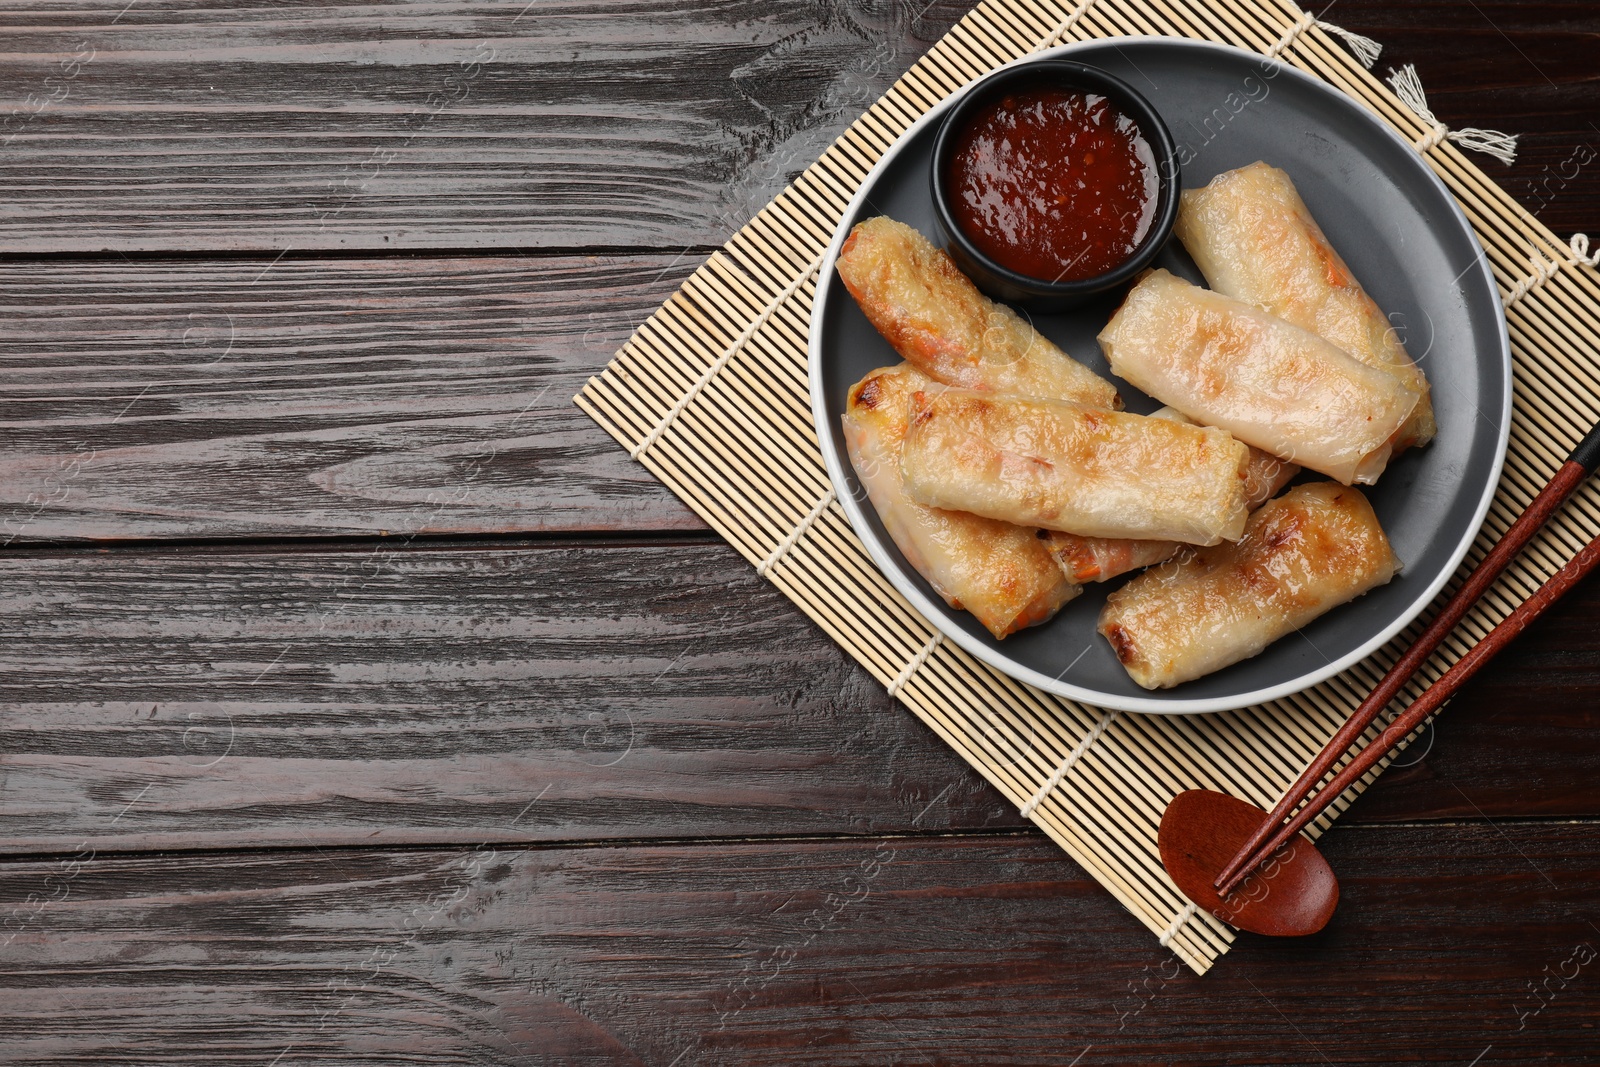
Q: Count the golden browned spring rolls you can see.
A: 7